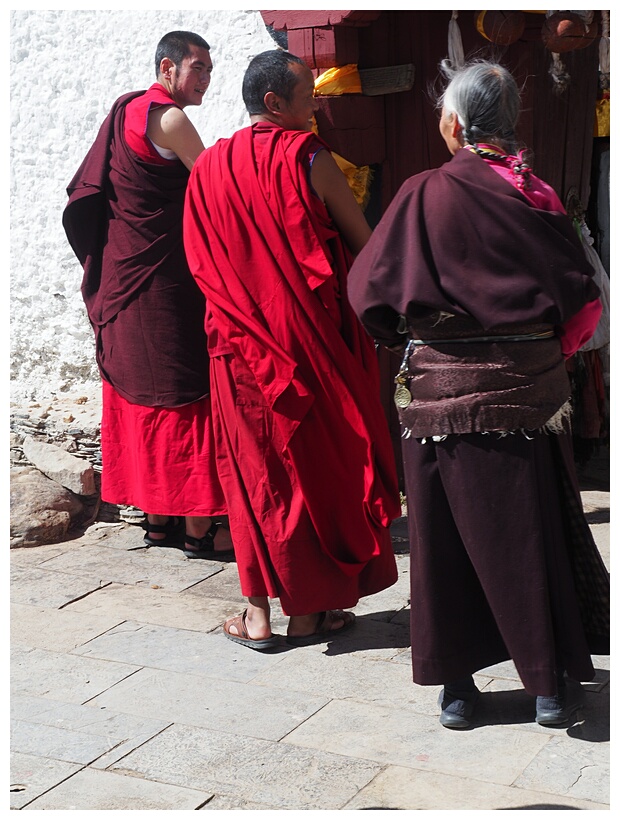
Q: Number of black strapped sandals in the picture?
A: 2